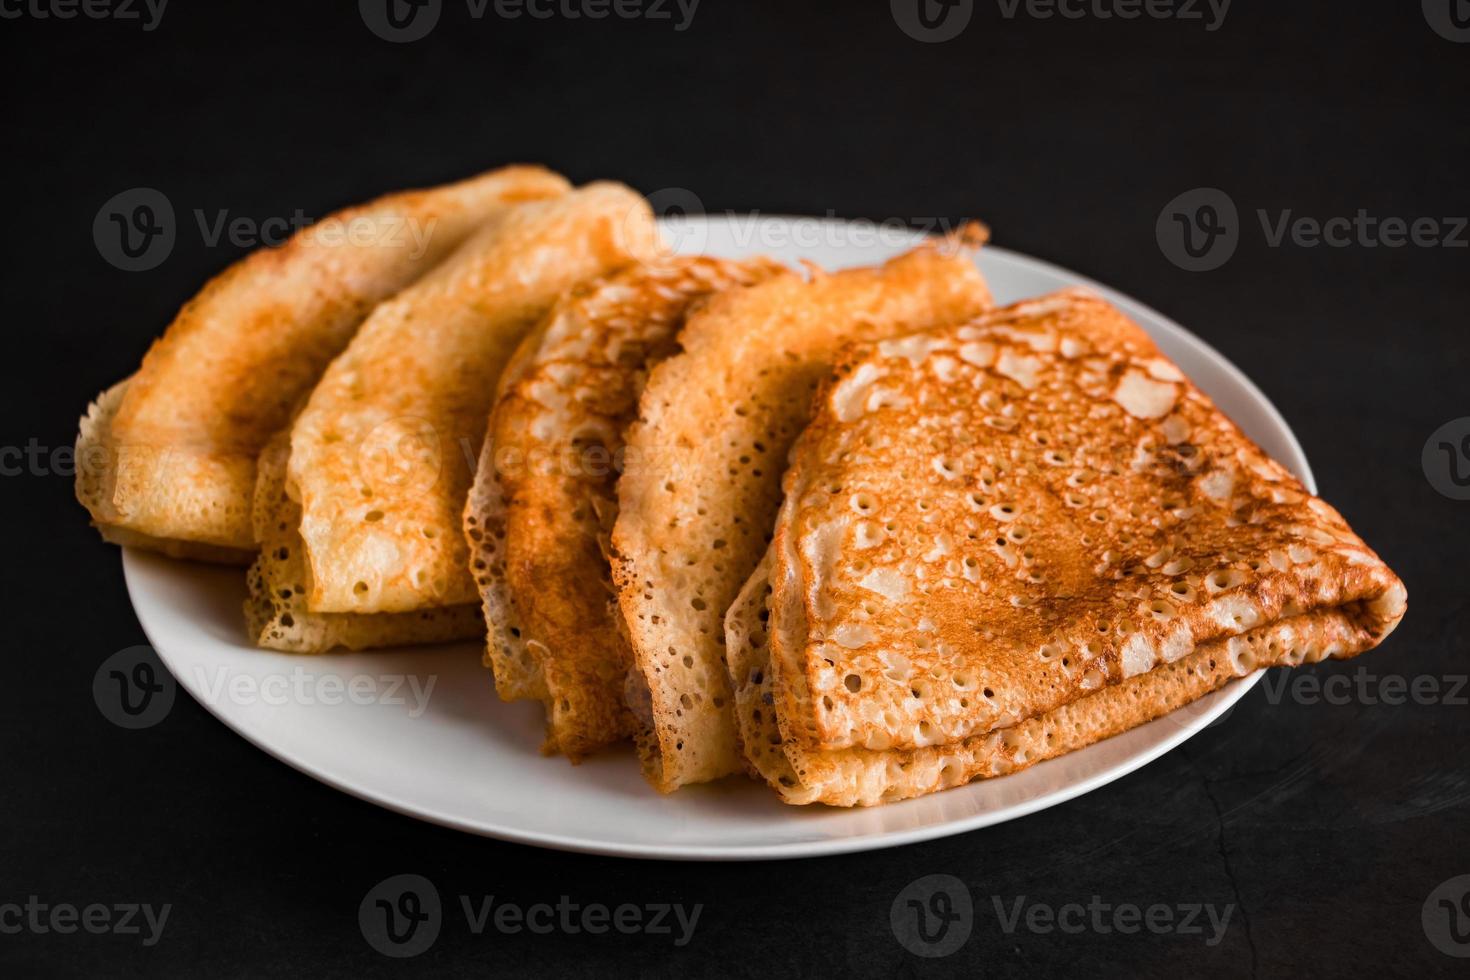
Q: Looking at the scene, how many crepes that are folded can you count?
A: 5